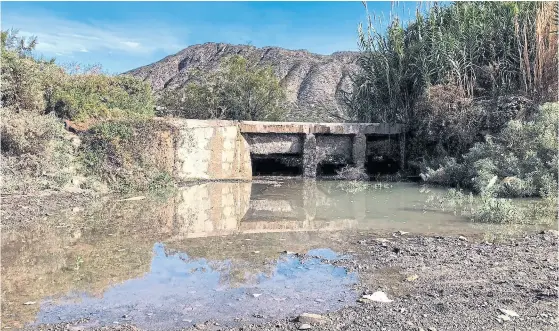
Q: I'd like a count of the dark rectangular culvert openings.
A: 3